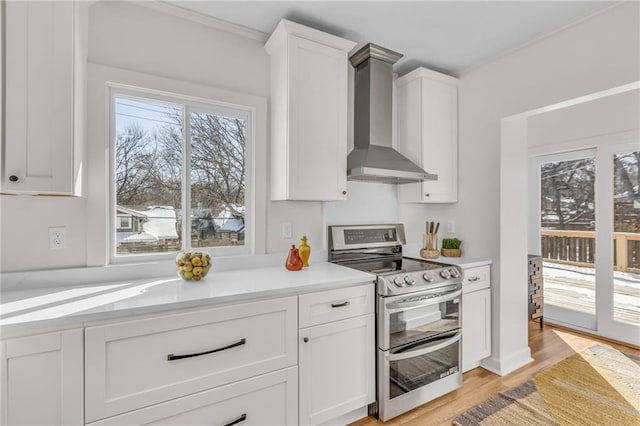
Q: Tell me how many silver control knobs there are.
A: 5